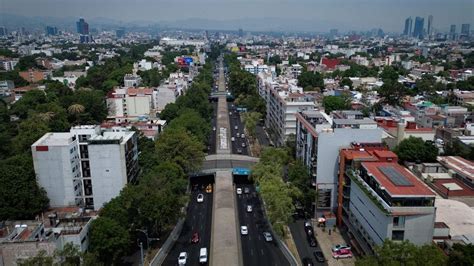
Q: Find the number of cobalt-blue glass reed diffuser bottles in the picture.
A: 0